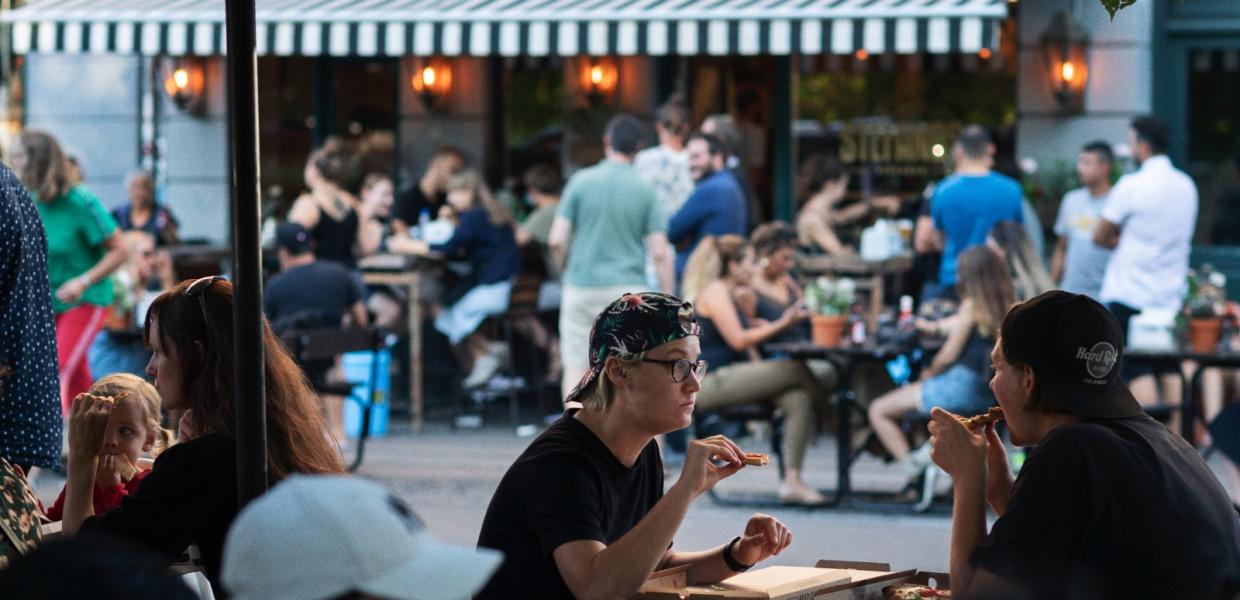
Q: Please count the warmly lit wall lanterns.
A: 4